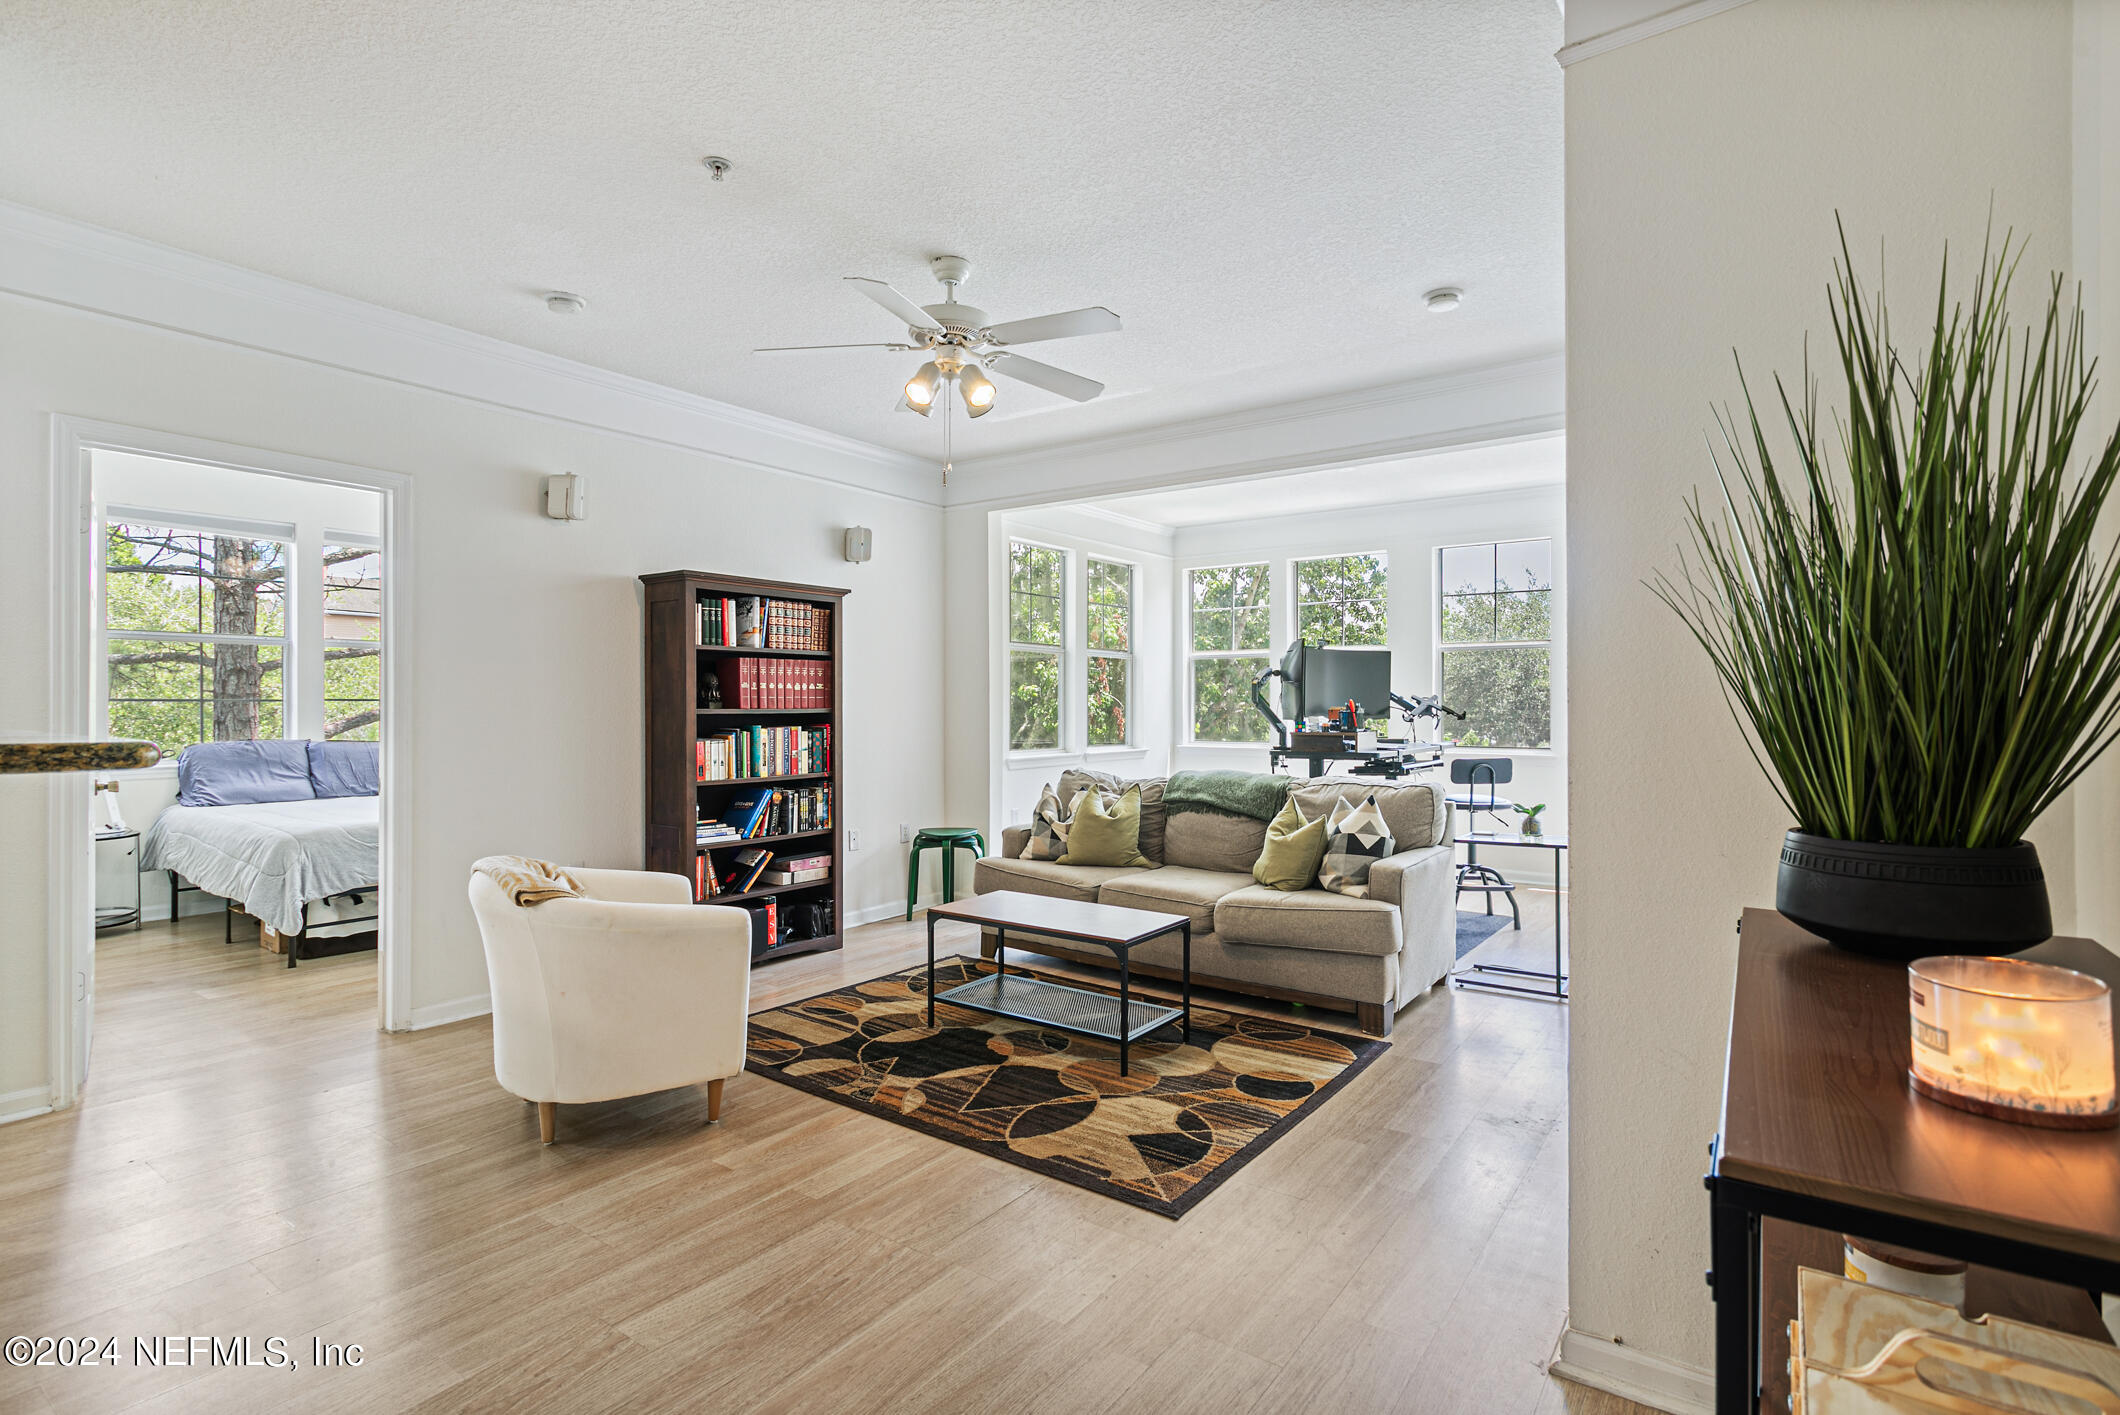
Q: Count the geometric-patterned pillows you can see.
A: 2